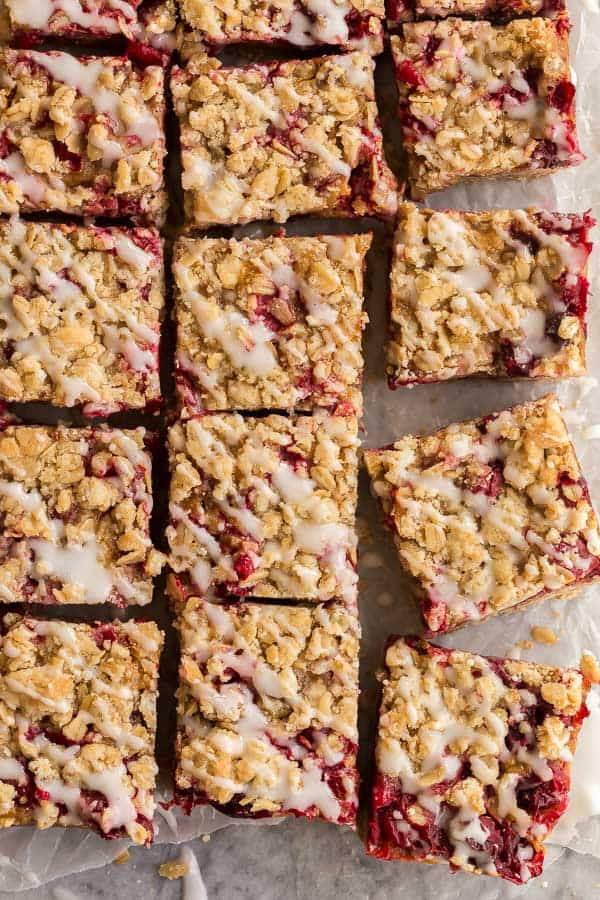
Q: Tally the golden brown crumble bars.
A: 15